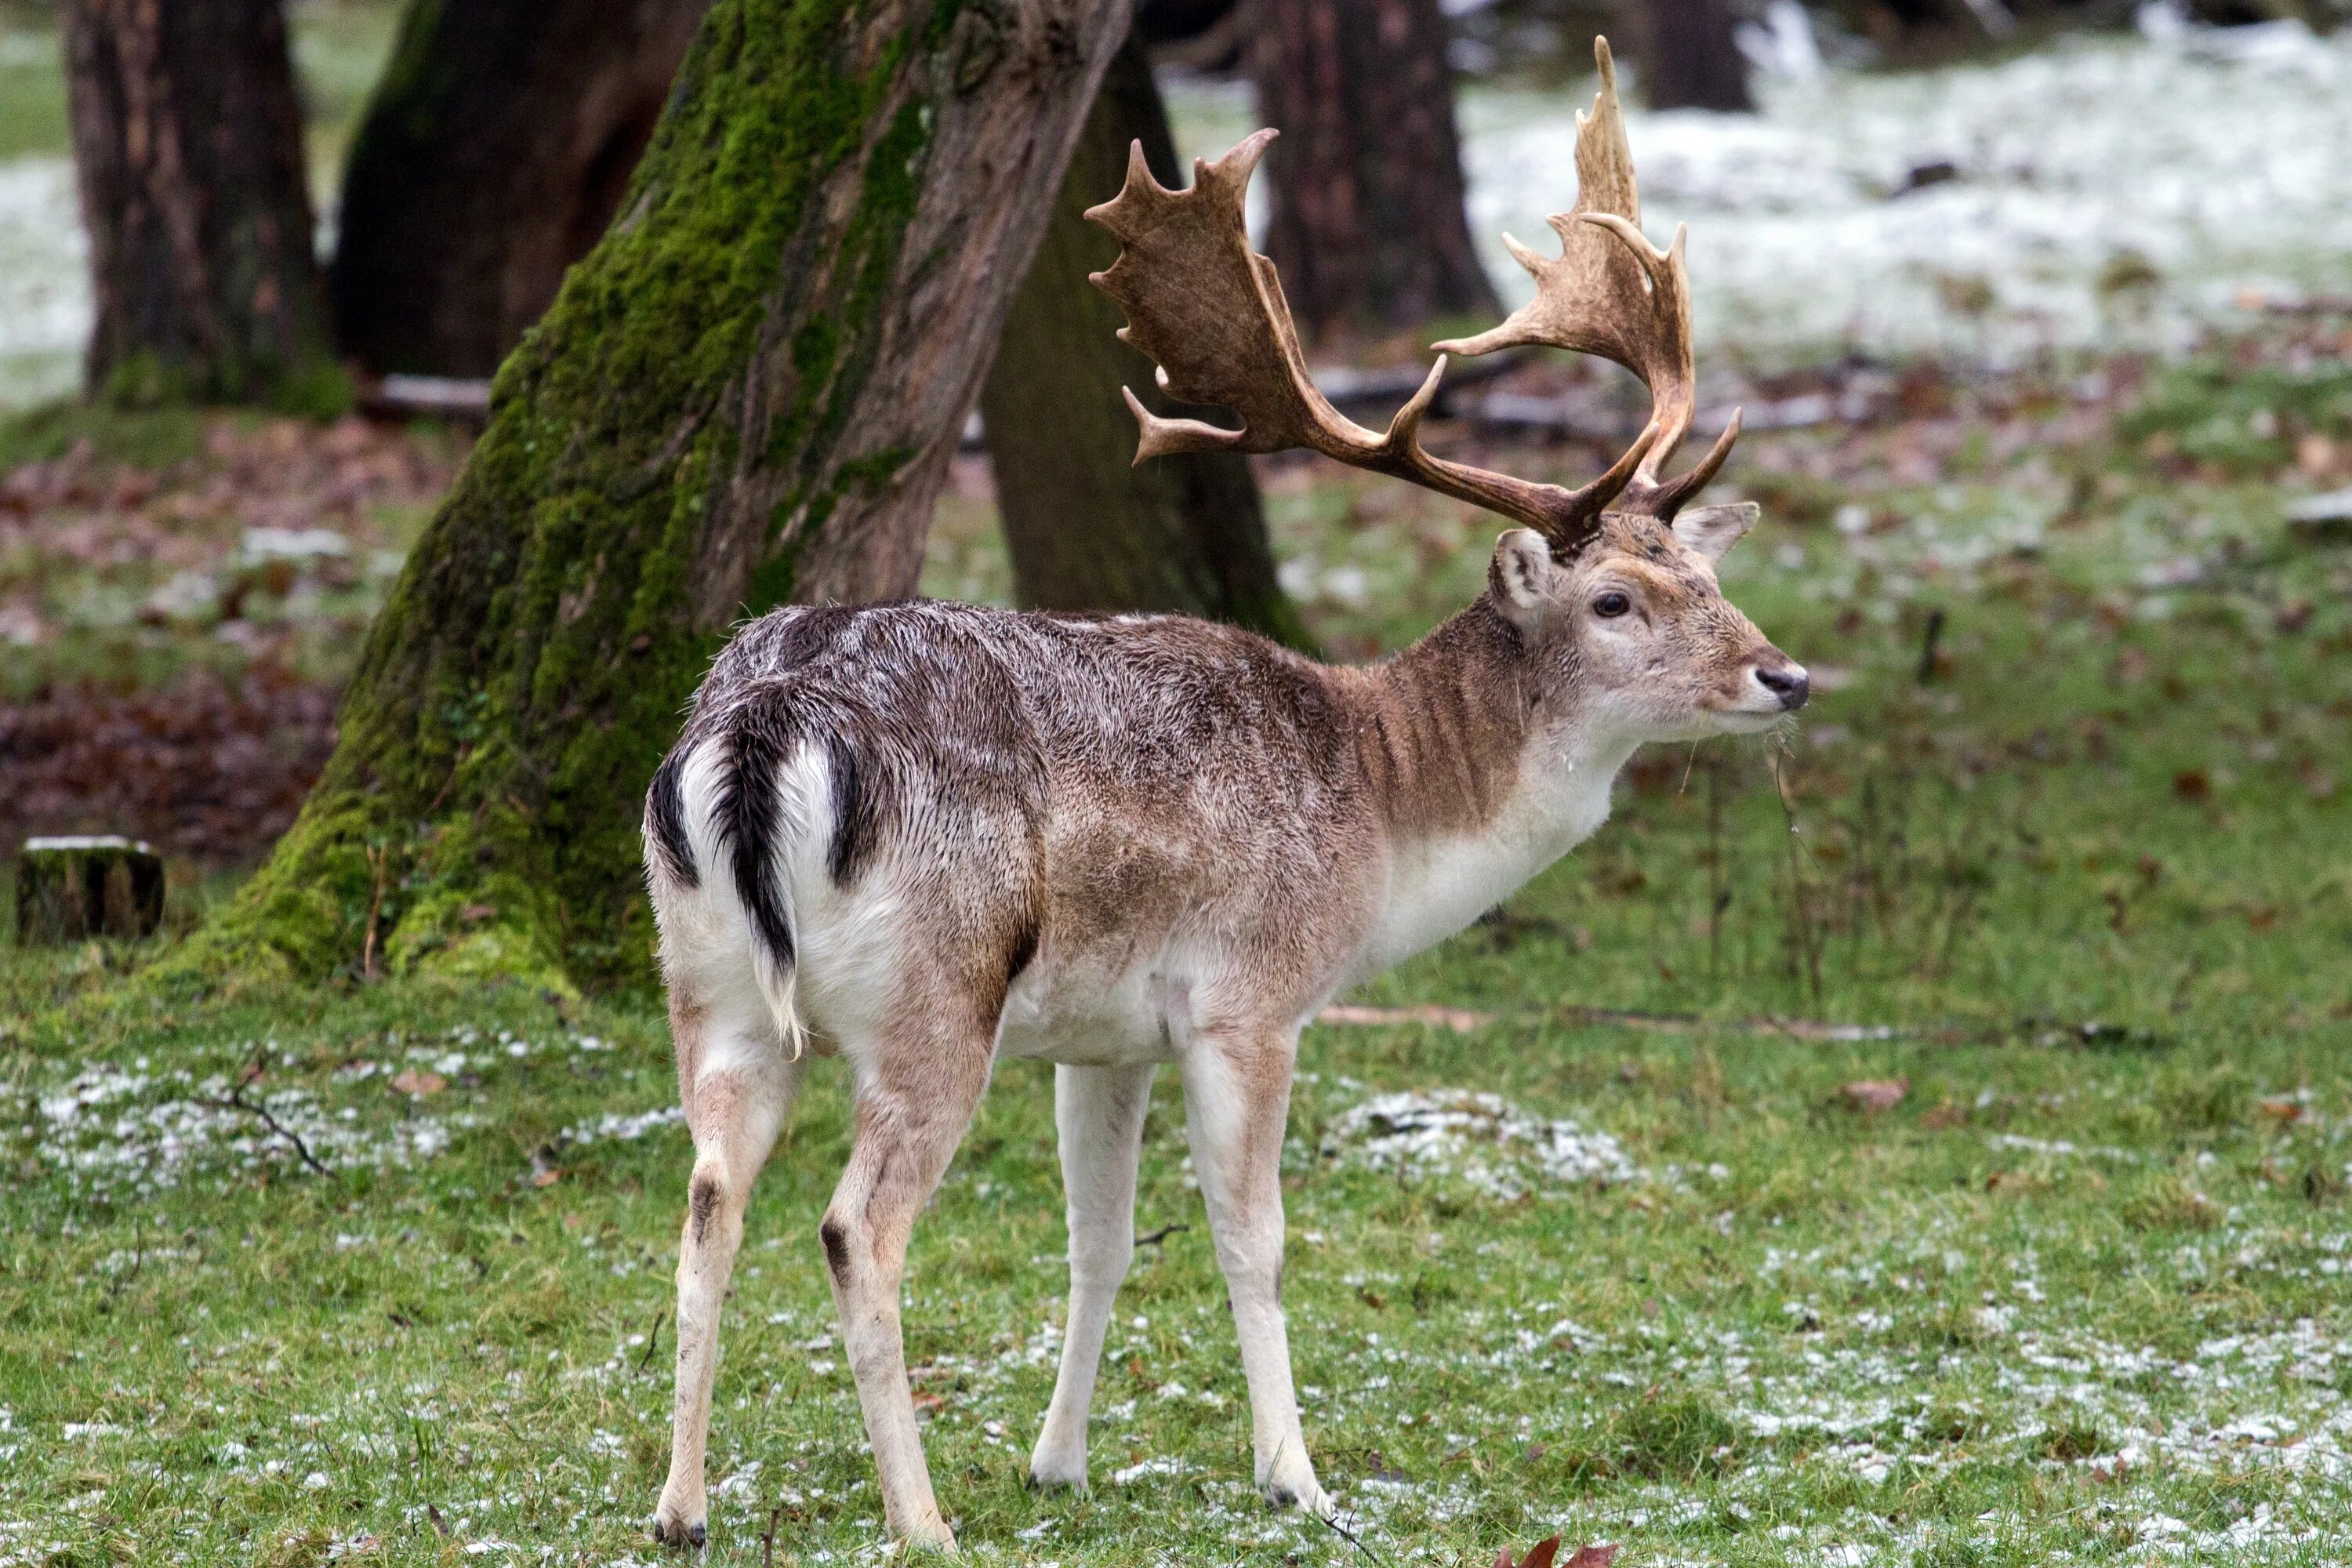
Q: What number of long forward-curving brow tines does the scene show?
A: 2